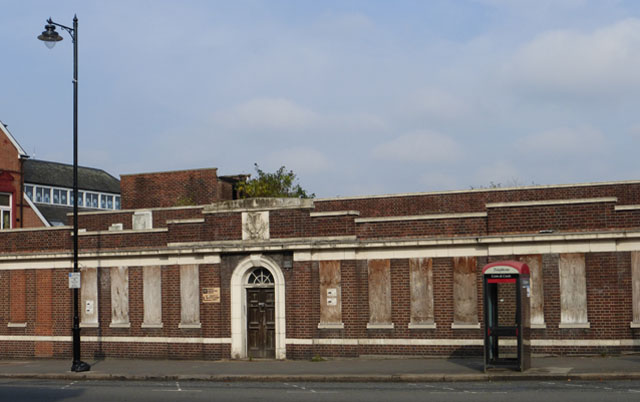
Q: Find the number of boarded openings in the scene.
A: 11